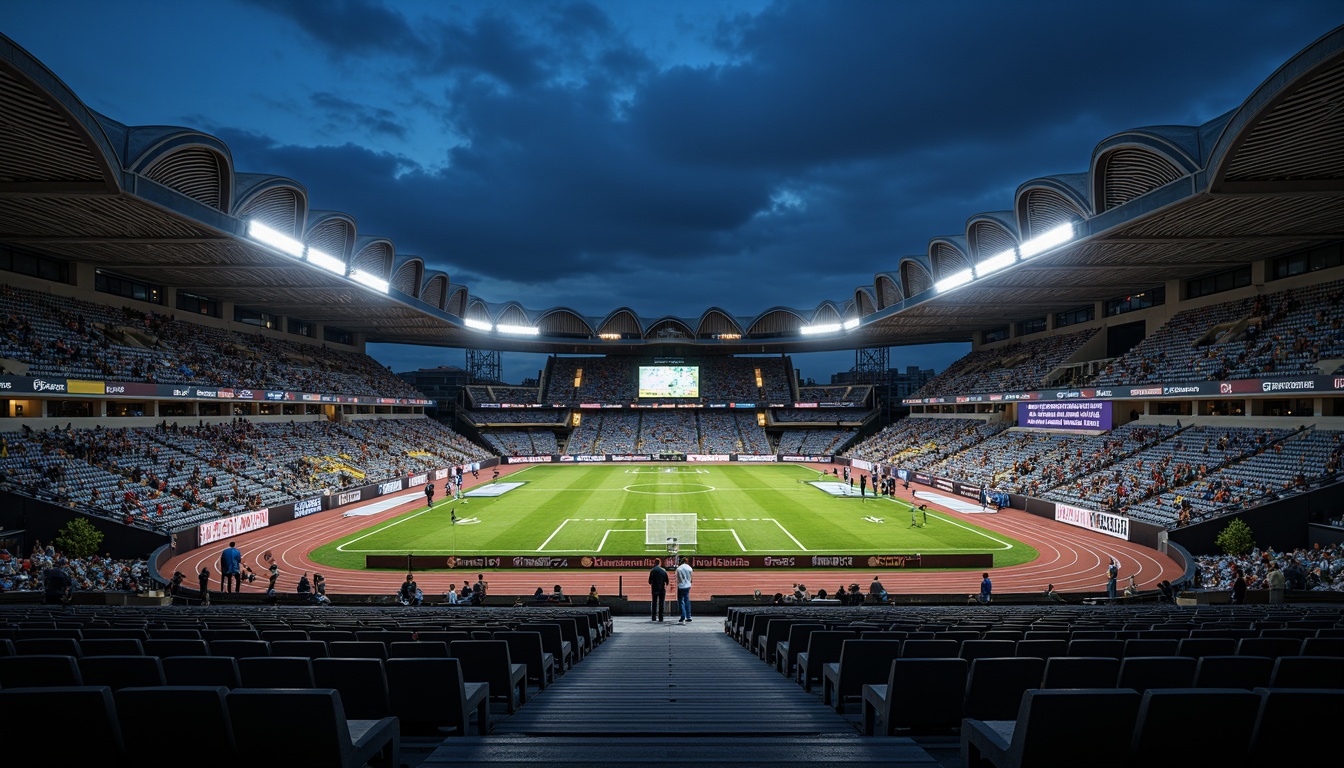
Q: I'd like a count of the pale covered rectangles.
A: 4